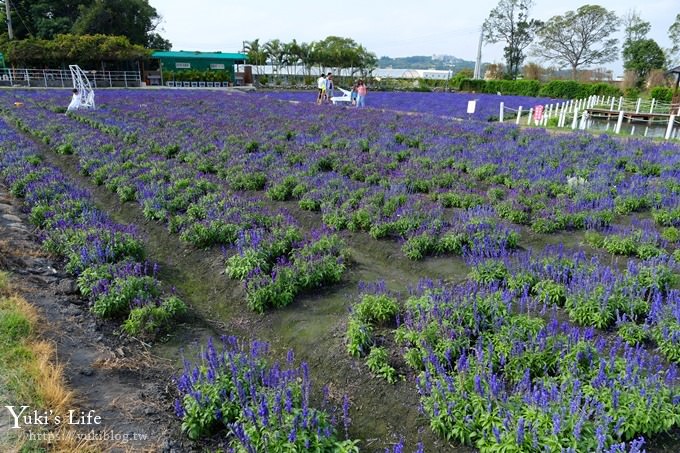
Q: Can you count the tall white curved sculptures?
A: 1